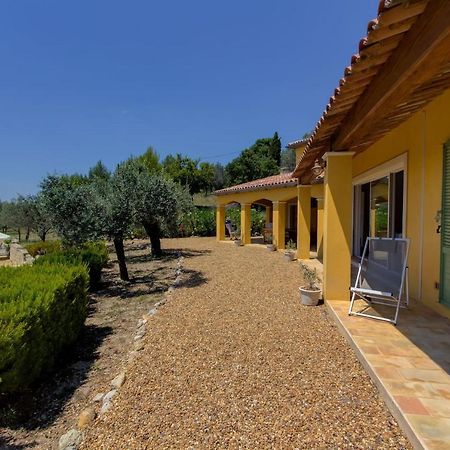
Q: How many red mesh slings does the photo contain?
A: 0